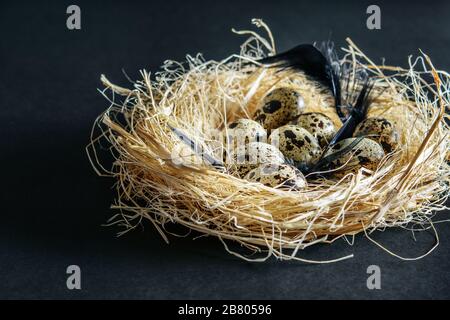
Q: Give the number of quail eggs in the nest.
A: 8